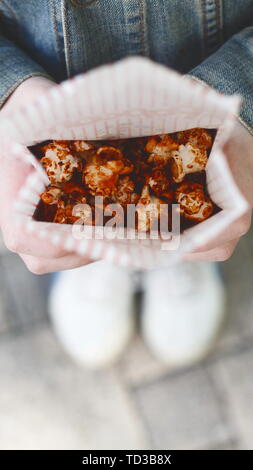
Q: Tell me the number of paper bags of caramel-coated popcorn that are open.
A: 1